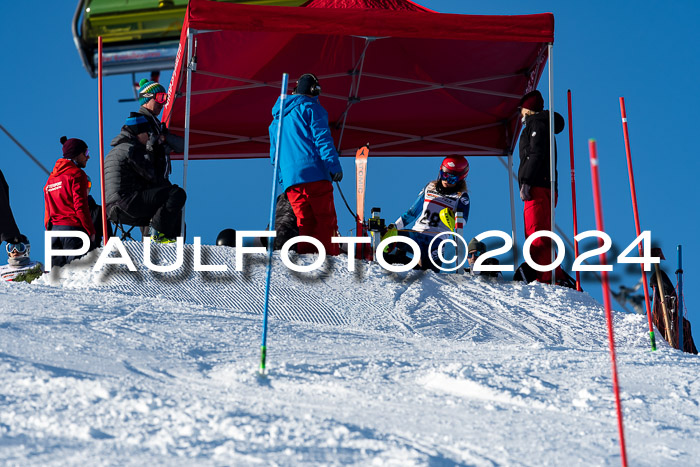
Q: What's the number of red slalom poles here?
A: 4